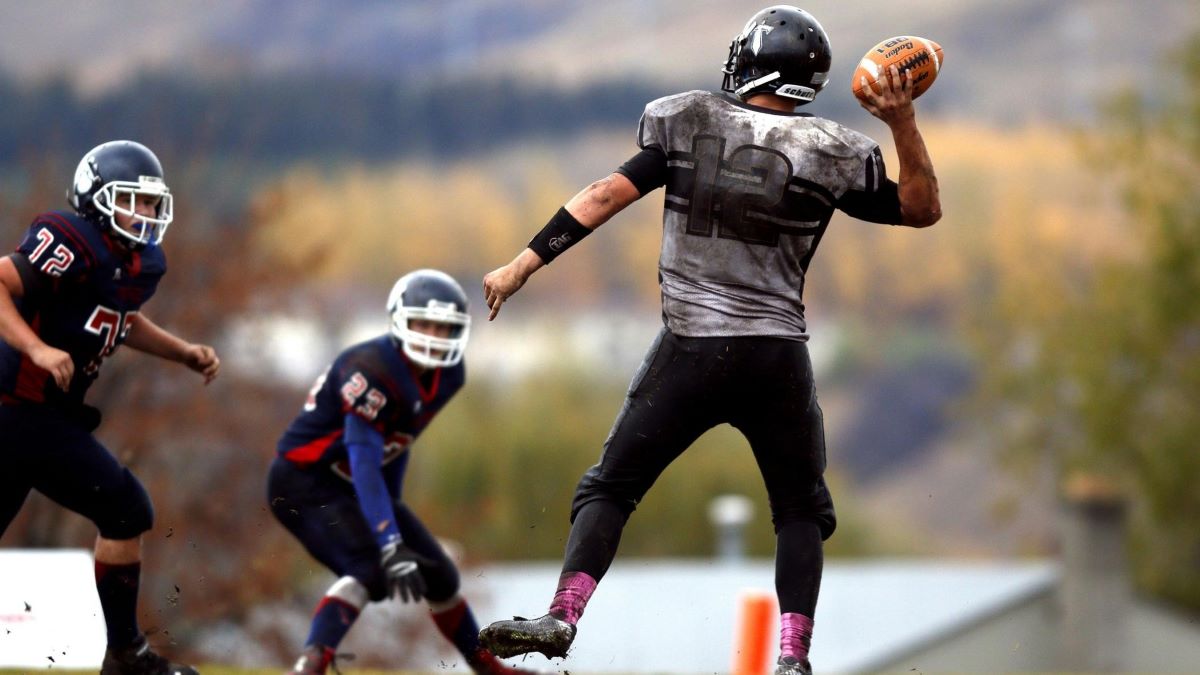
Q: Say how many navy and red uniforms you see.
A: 2